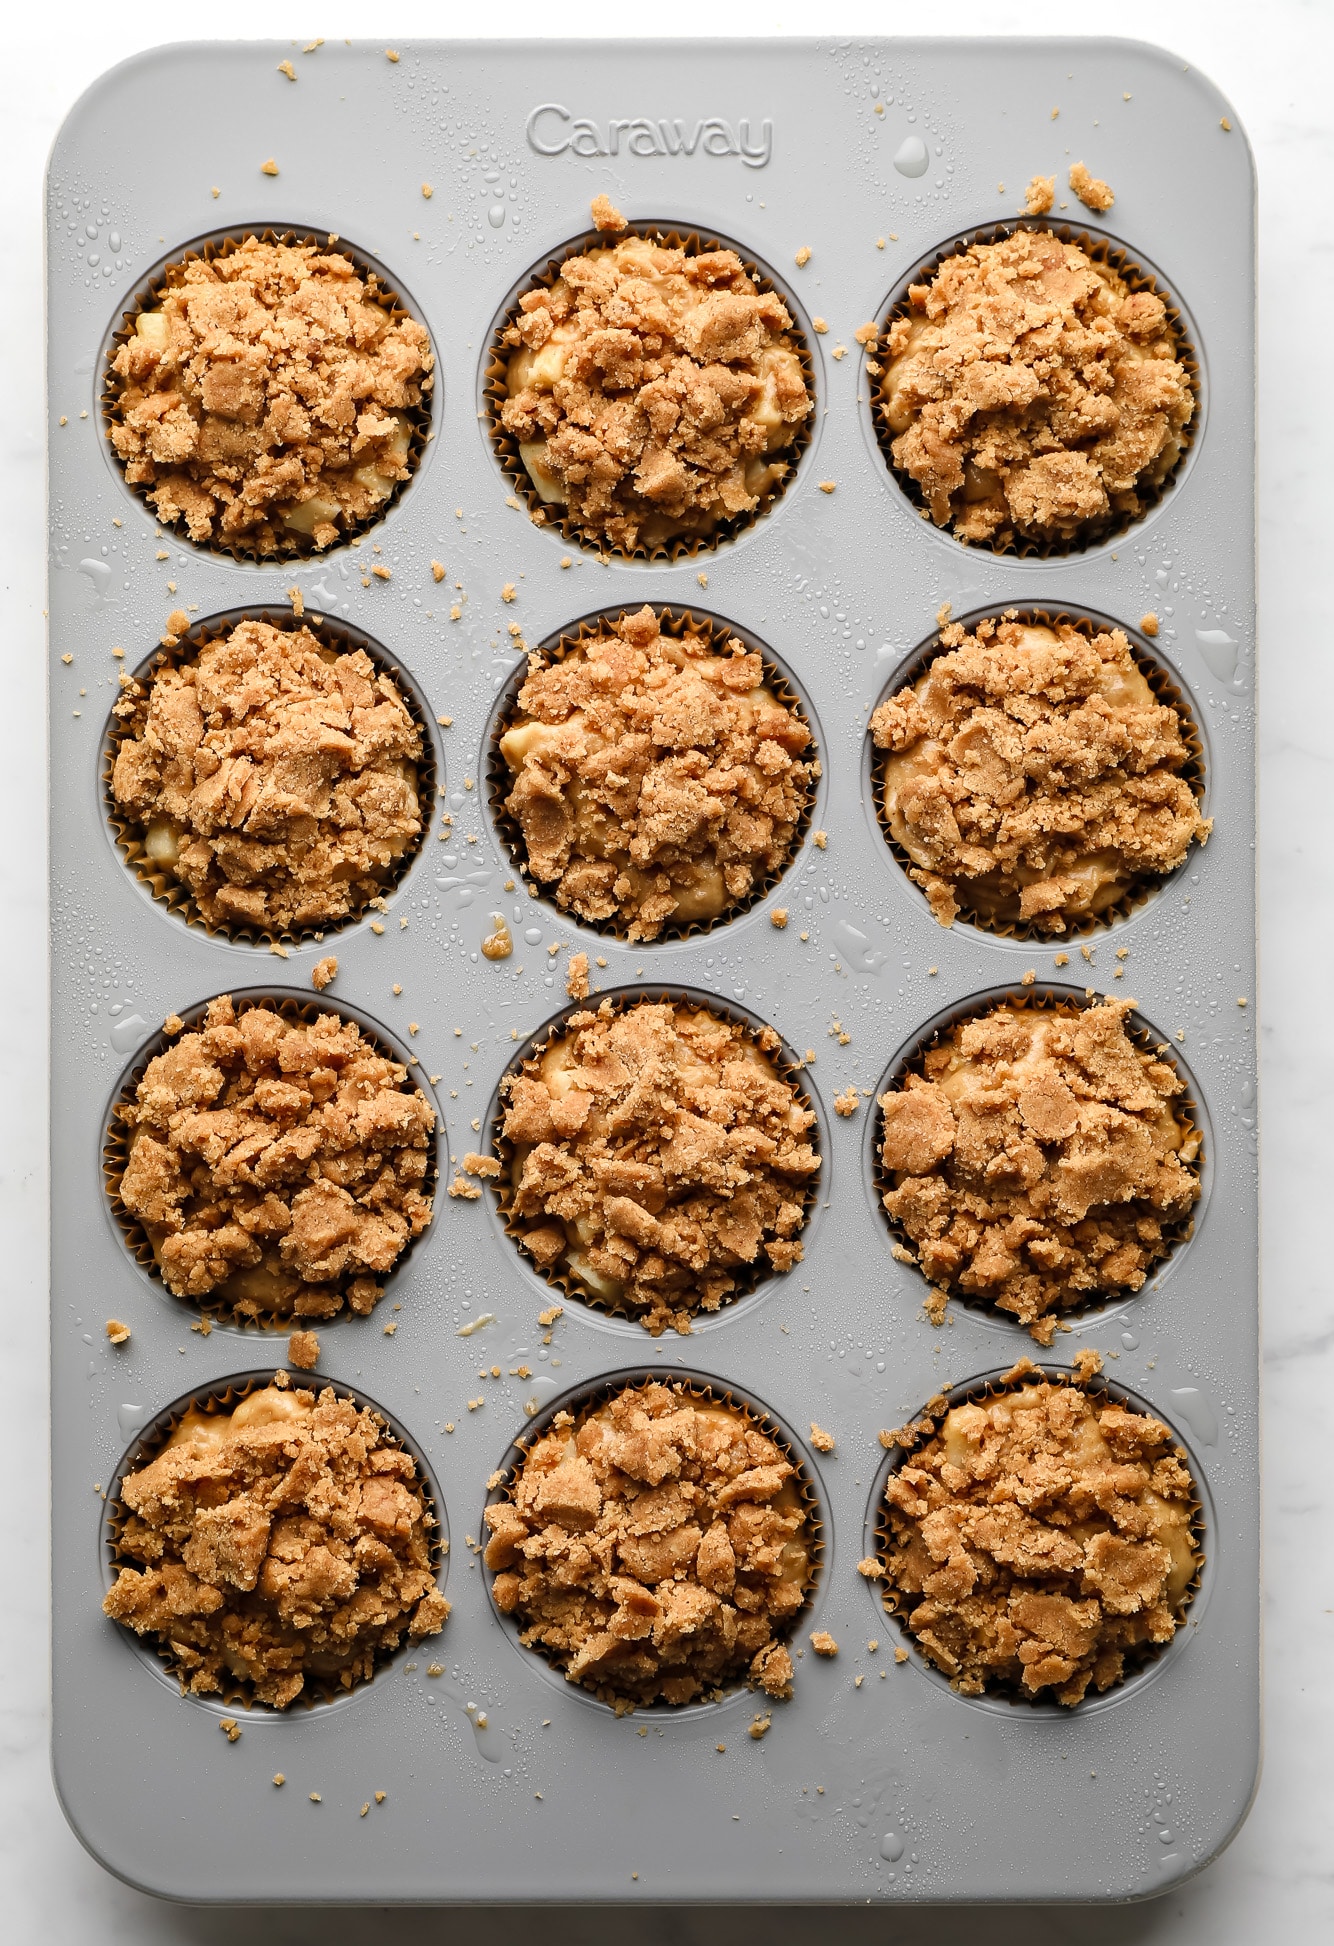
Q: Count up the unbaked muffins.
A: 12